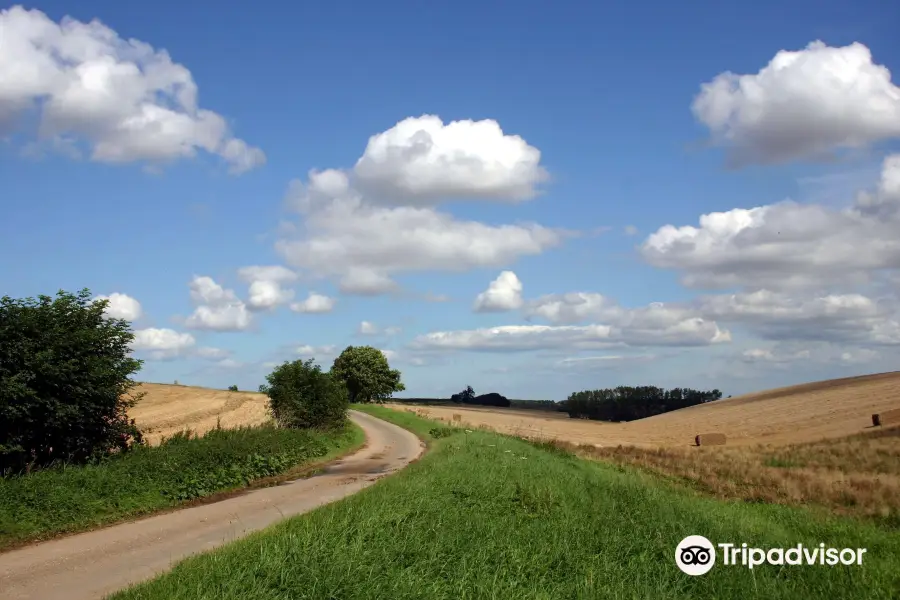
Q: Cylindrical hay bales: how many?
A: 2